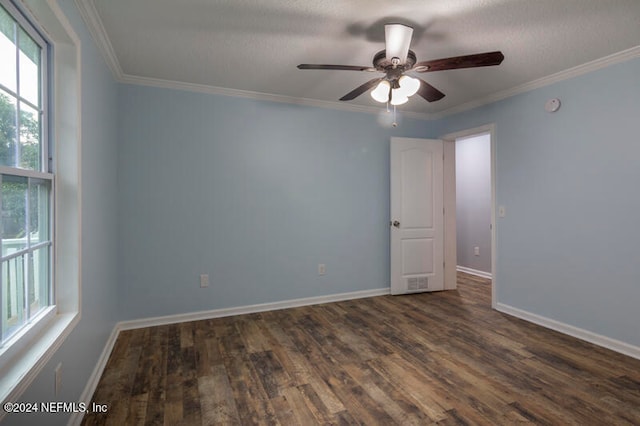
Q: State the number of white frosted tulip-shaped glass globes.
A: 3